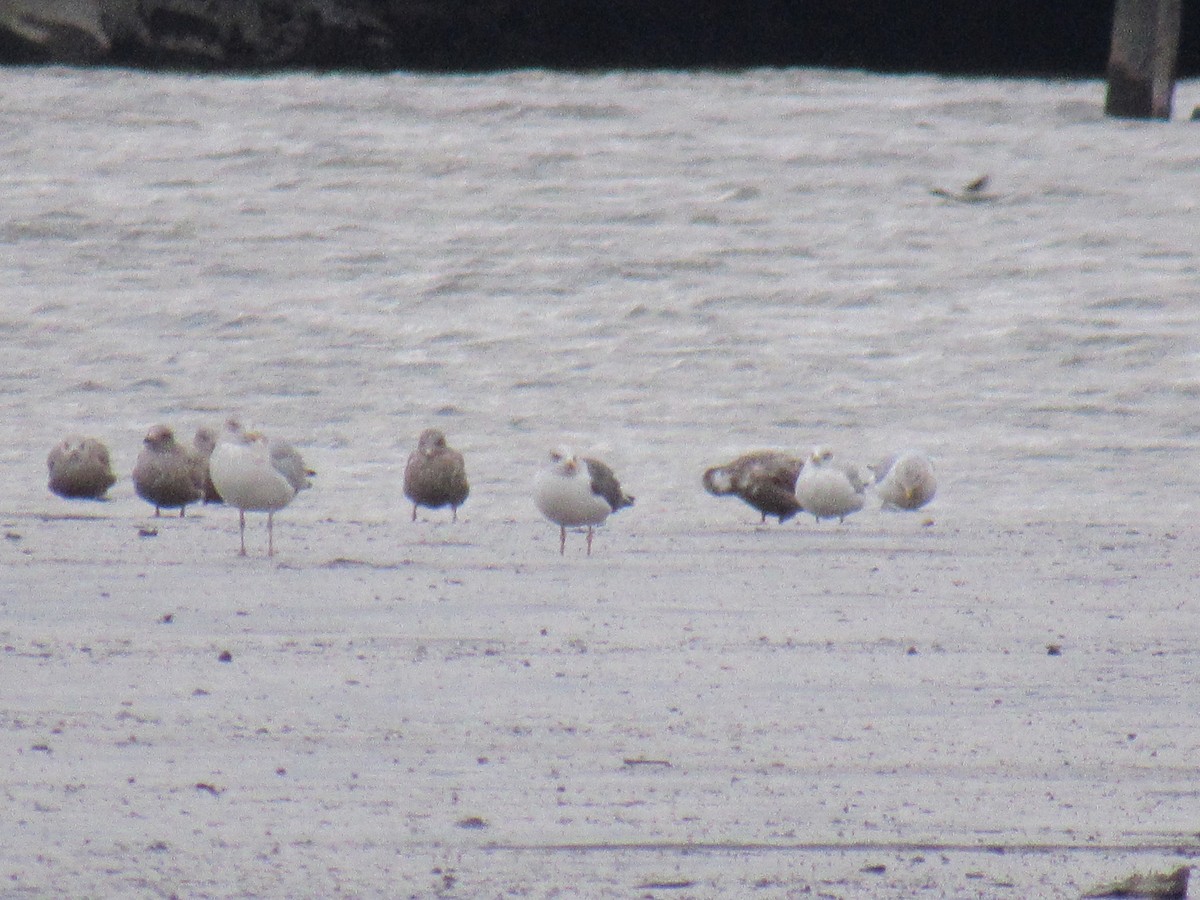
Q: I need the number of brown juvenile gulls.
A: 5